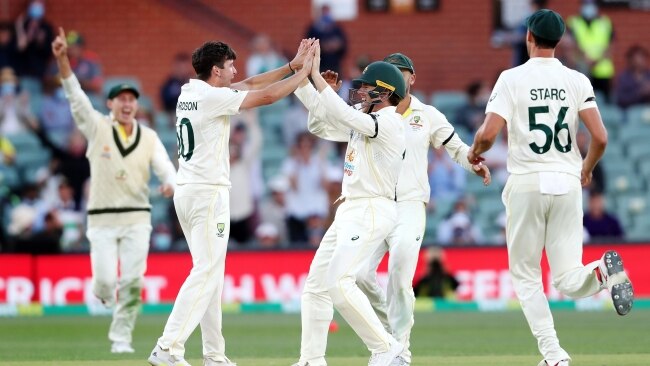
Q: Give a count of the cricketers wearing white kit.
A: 5